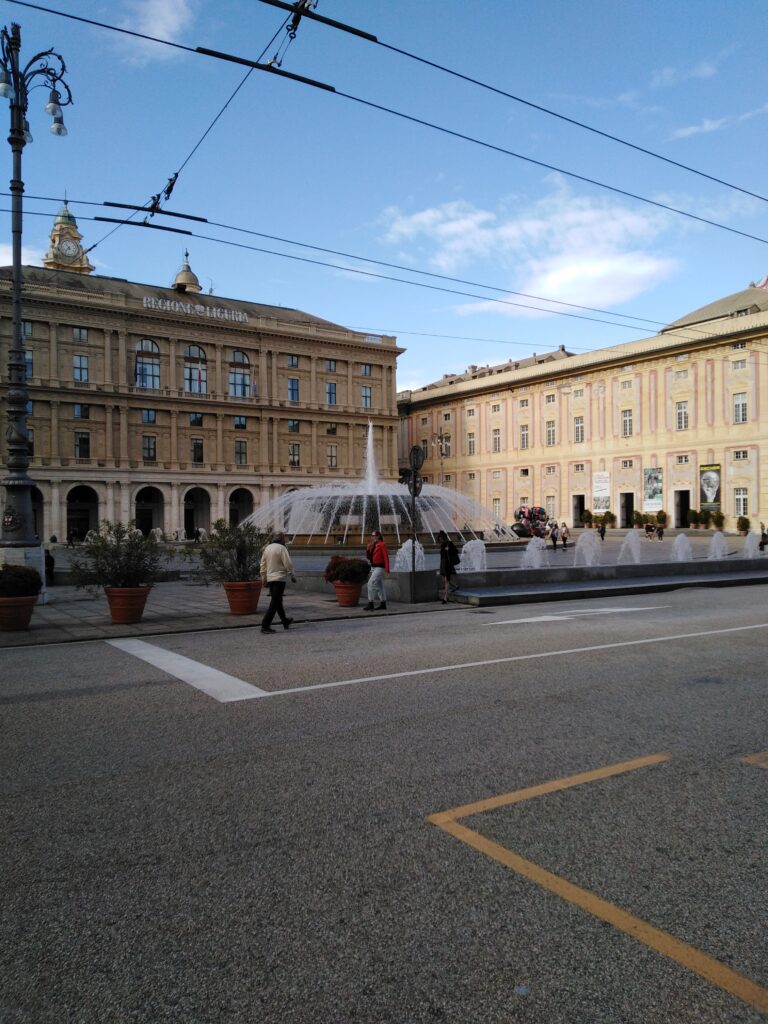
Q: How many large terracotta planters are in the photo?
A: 4